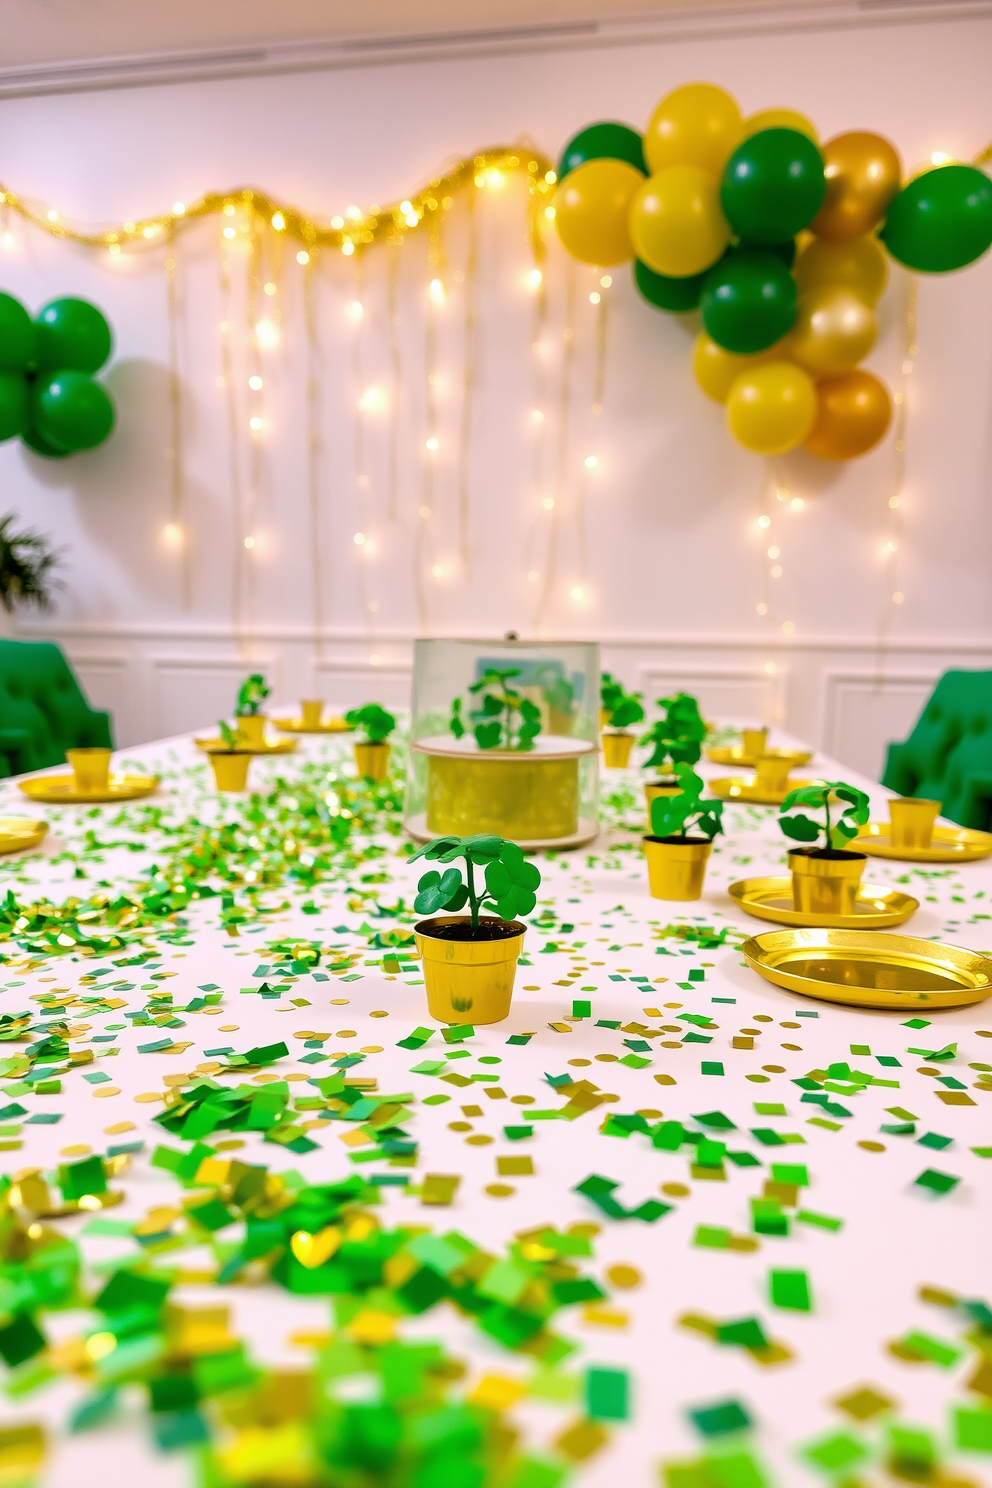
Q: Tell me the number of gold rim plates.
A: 9